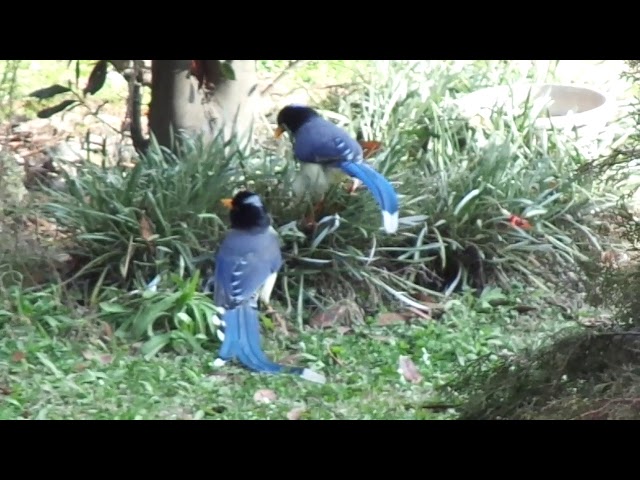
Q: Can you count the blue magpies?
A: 2